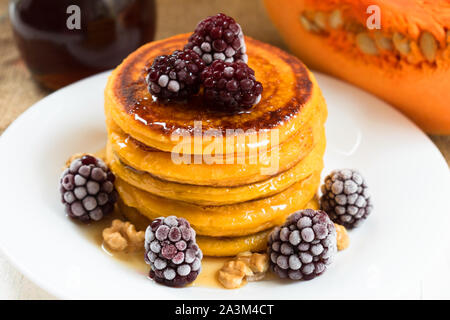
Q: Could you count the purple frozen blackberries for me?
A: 7